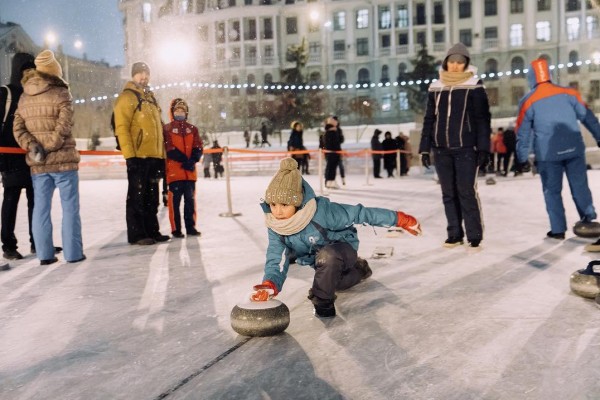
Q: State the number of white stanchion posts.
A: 4